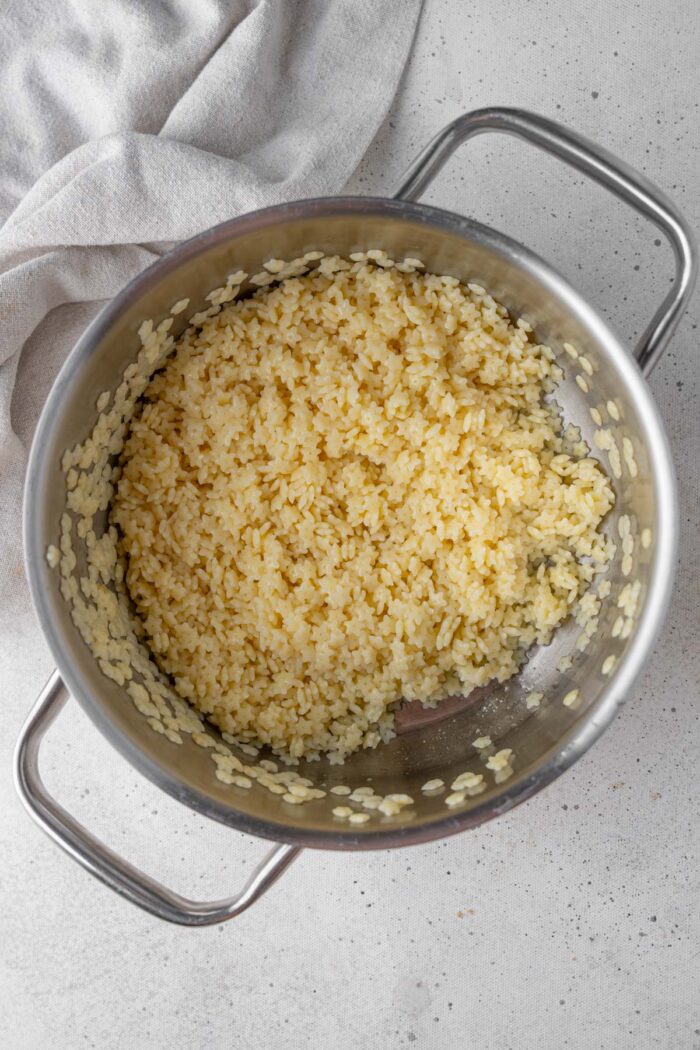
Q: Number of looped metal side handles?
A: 2